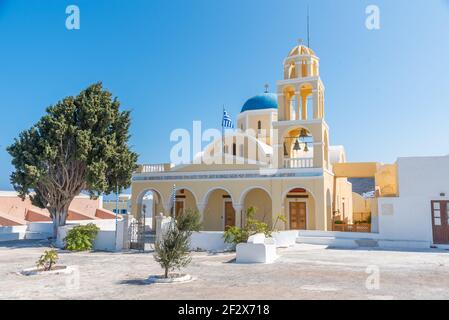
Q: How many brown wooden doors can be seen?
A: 4